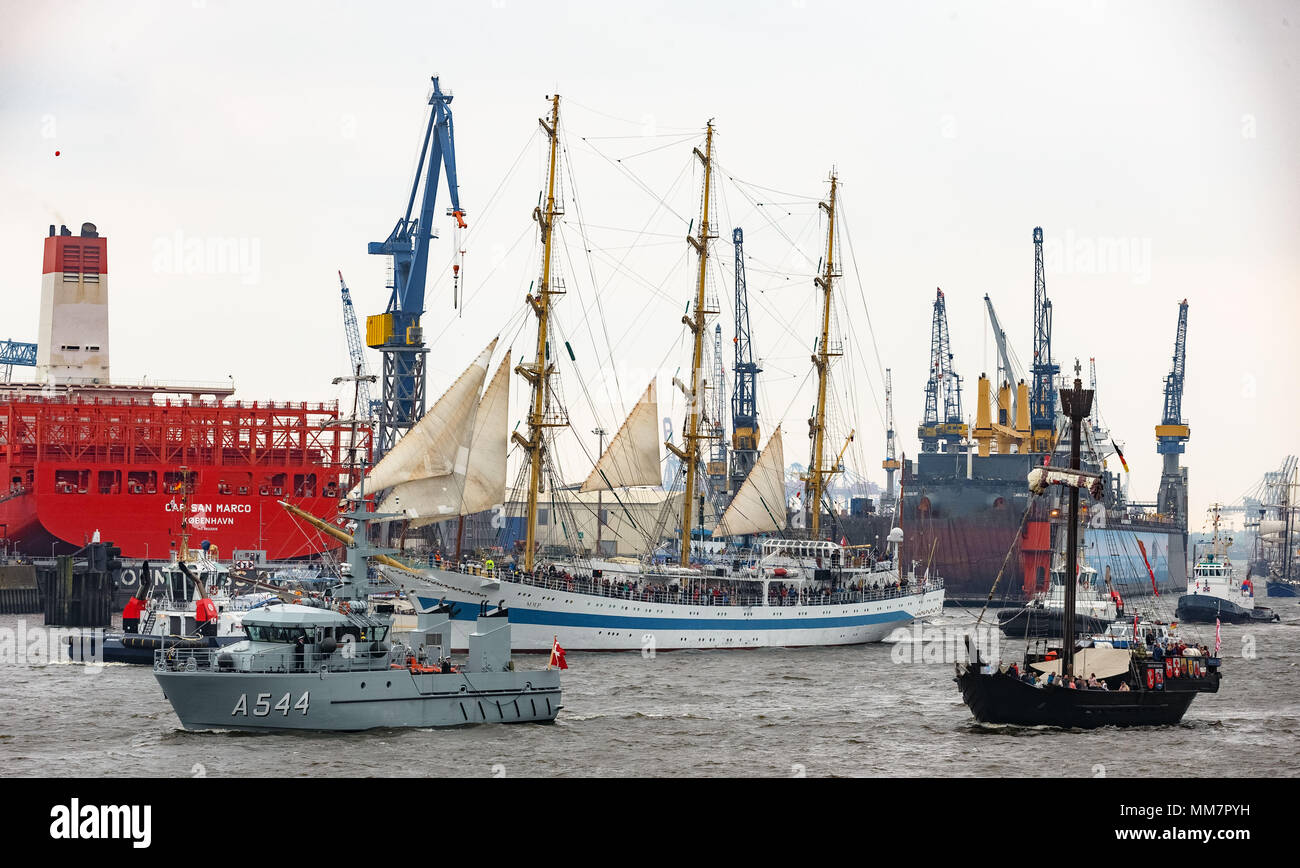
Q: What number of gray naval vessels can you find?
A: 1